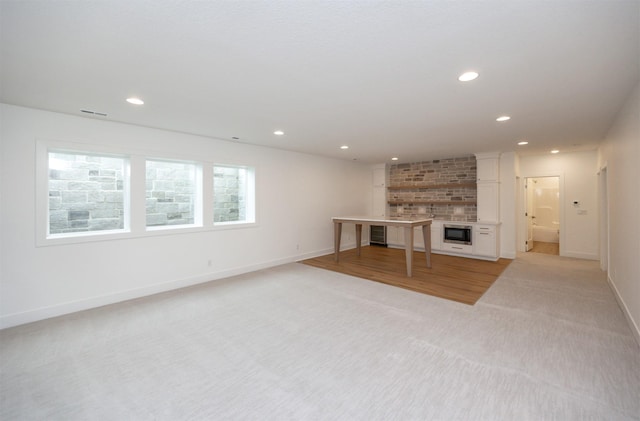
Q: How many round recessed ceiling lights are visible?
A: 8